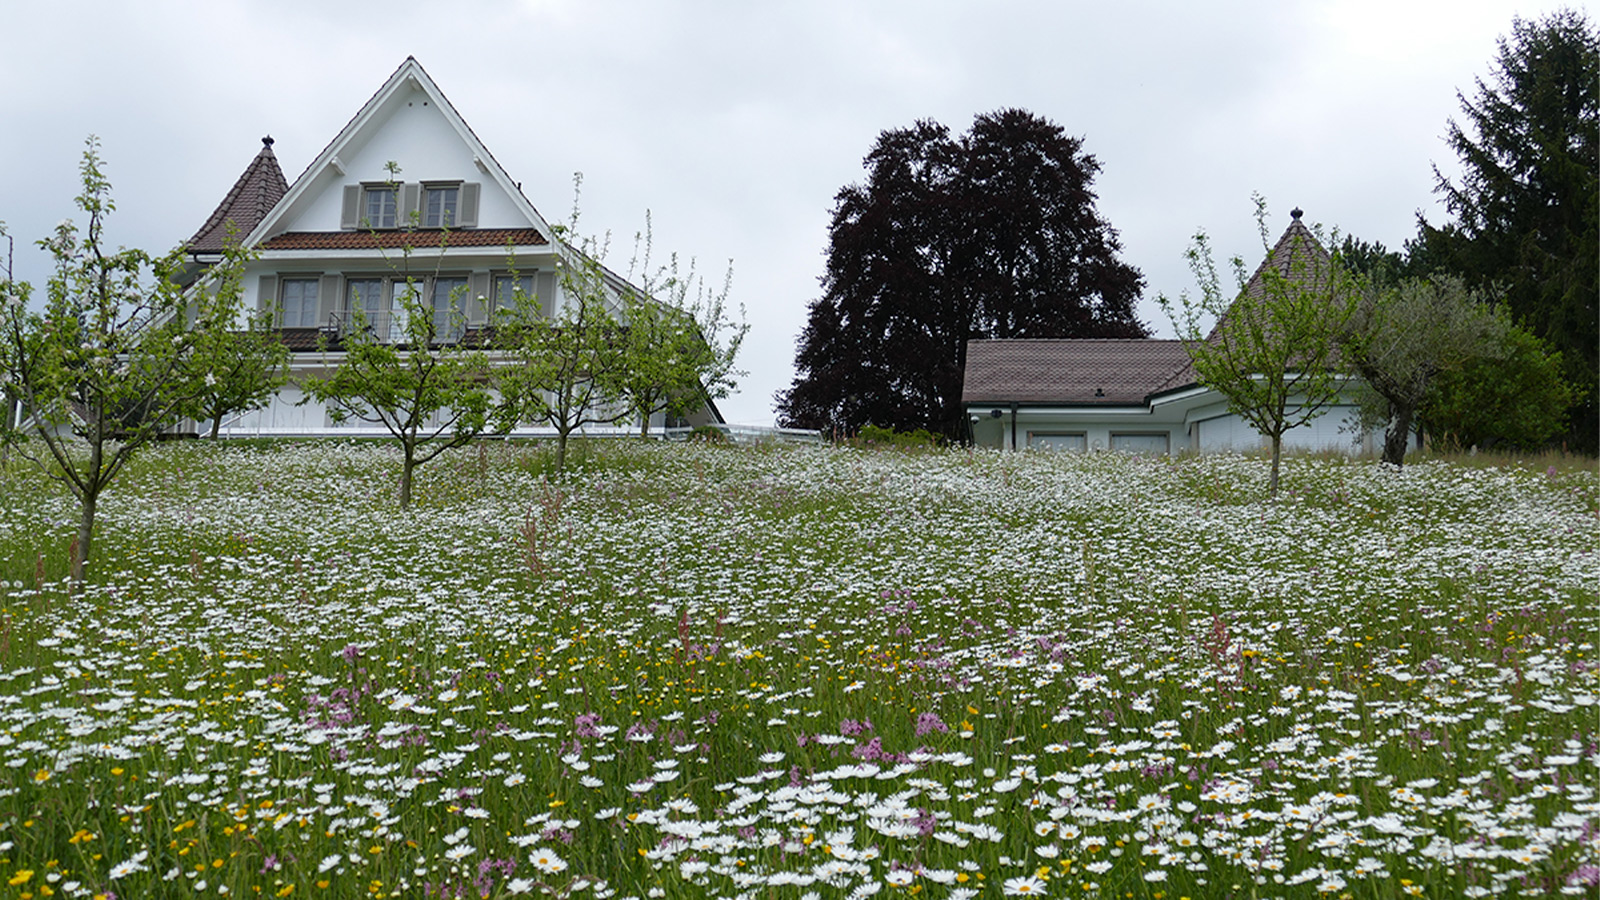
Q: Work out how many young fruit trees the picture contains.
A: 6